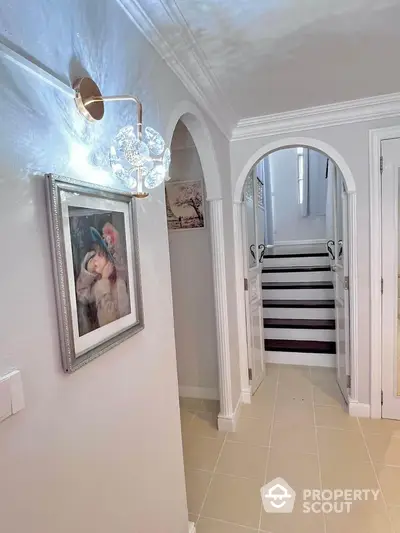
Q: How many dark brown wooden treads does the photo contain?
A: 6